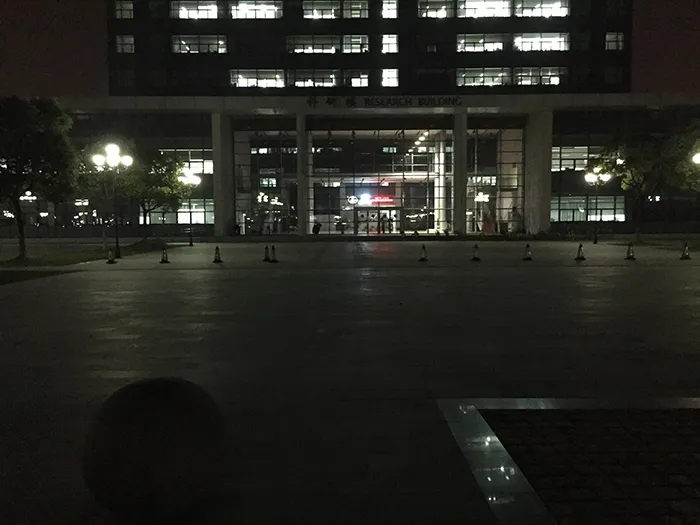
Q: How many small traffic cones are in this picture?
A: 11